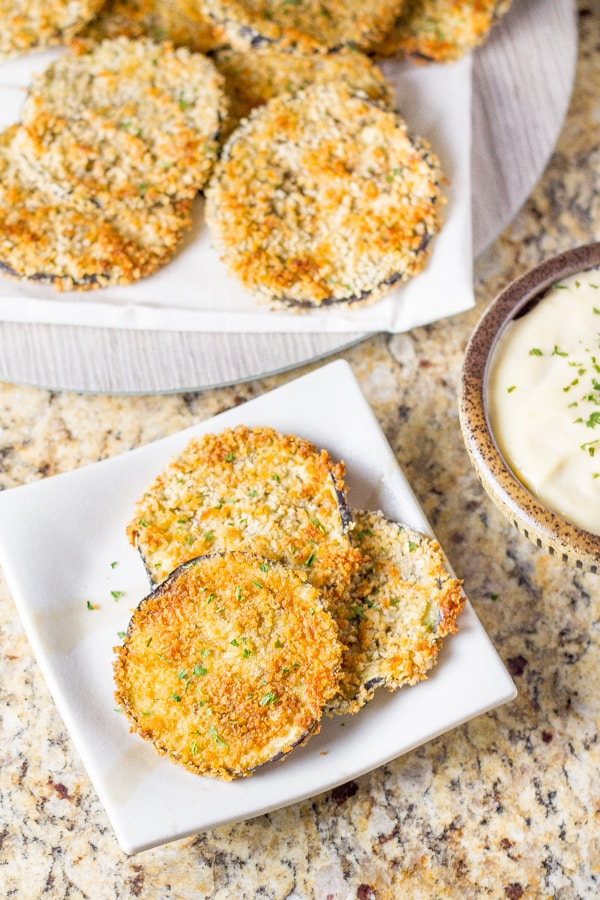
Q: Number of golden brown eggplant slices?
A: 11